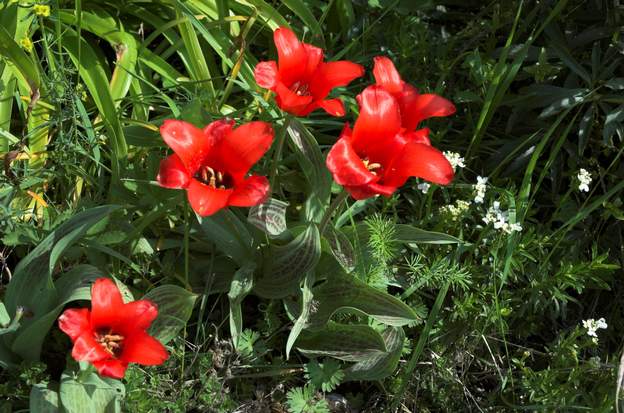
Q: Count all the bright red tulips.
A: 5